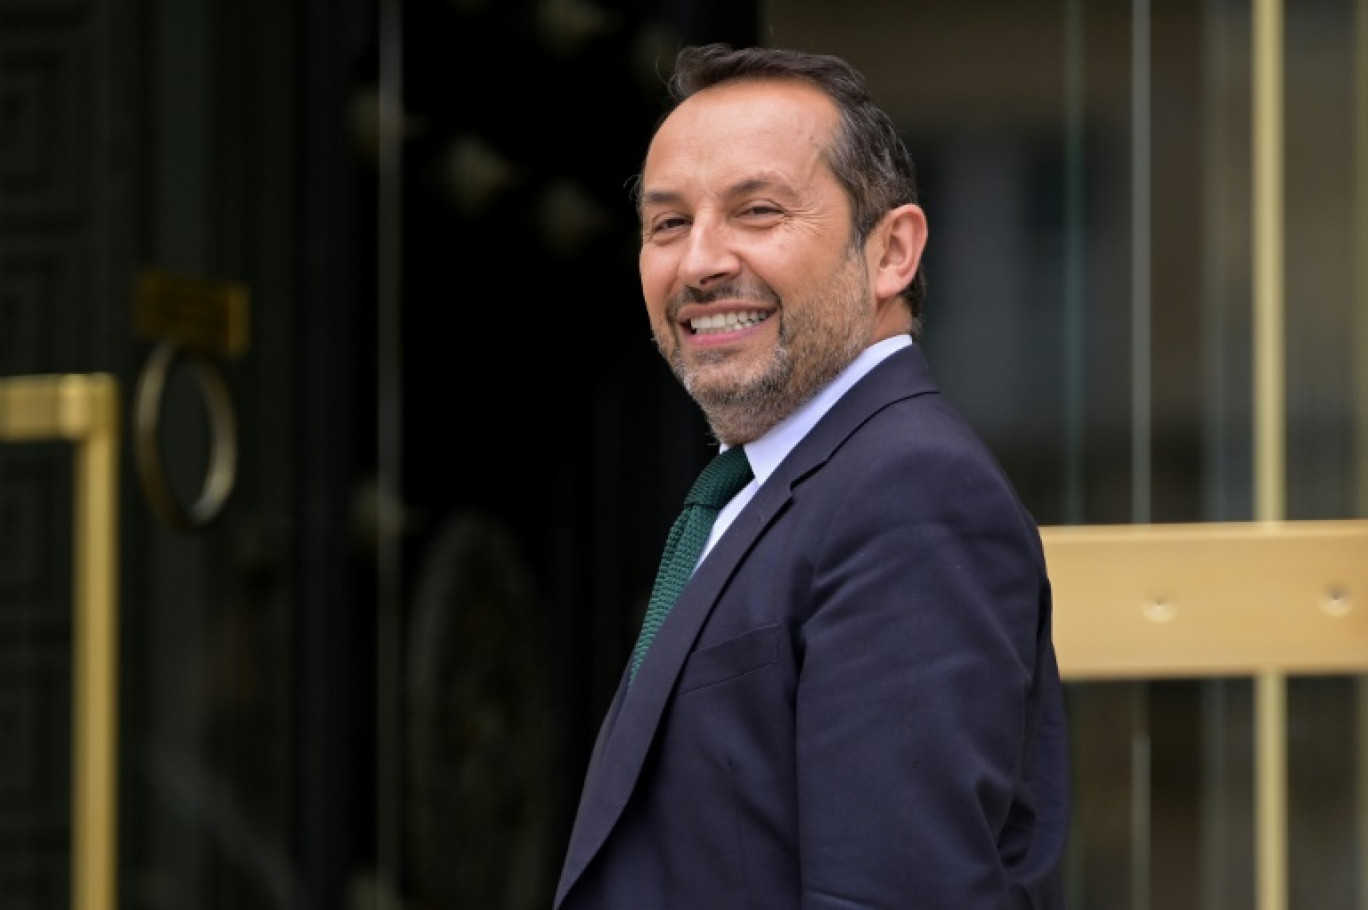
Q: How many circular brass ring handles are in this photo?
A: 1